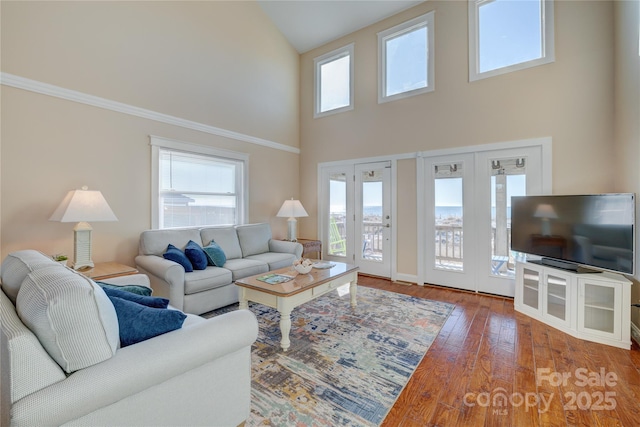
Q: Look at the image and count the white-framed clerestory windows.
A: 3